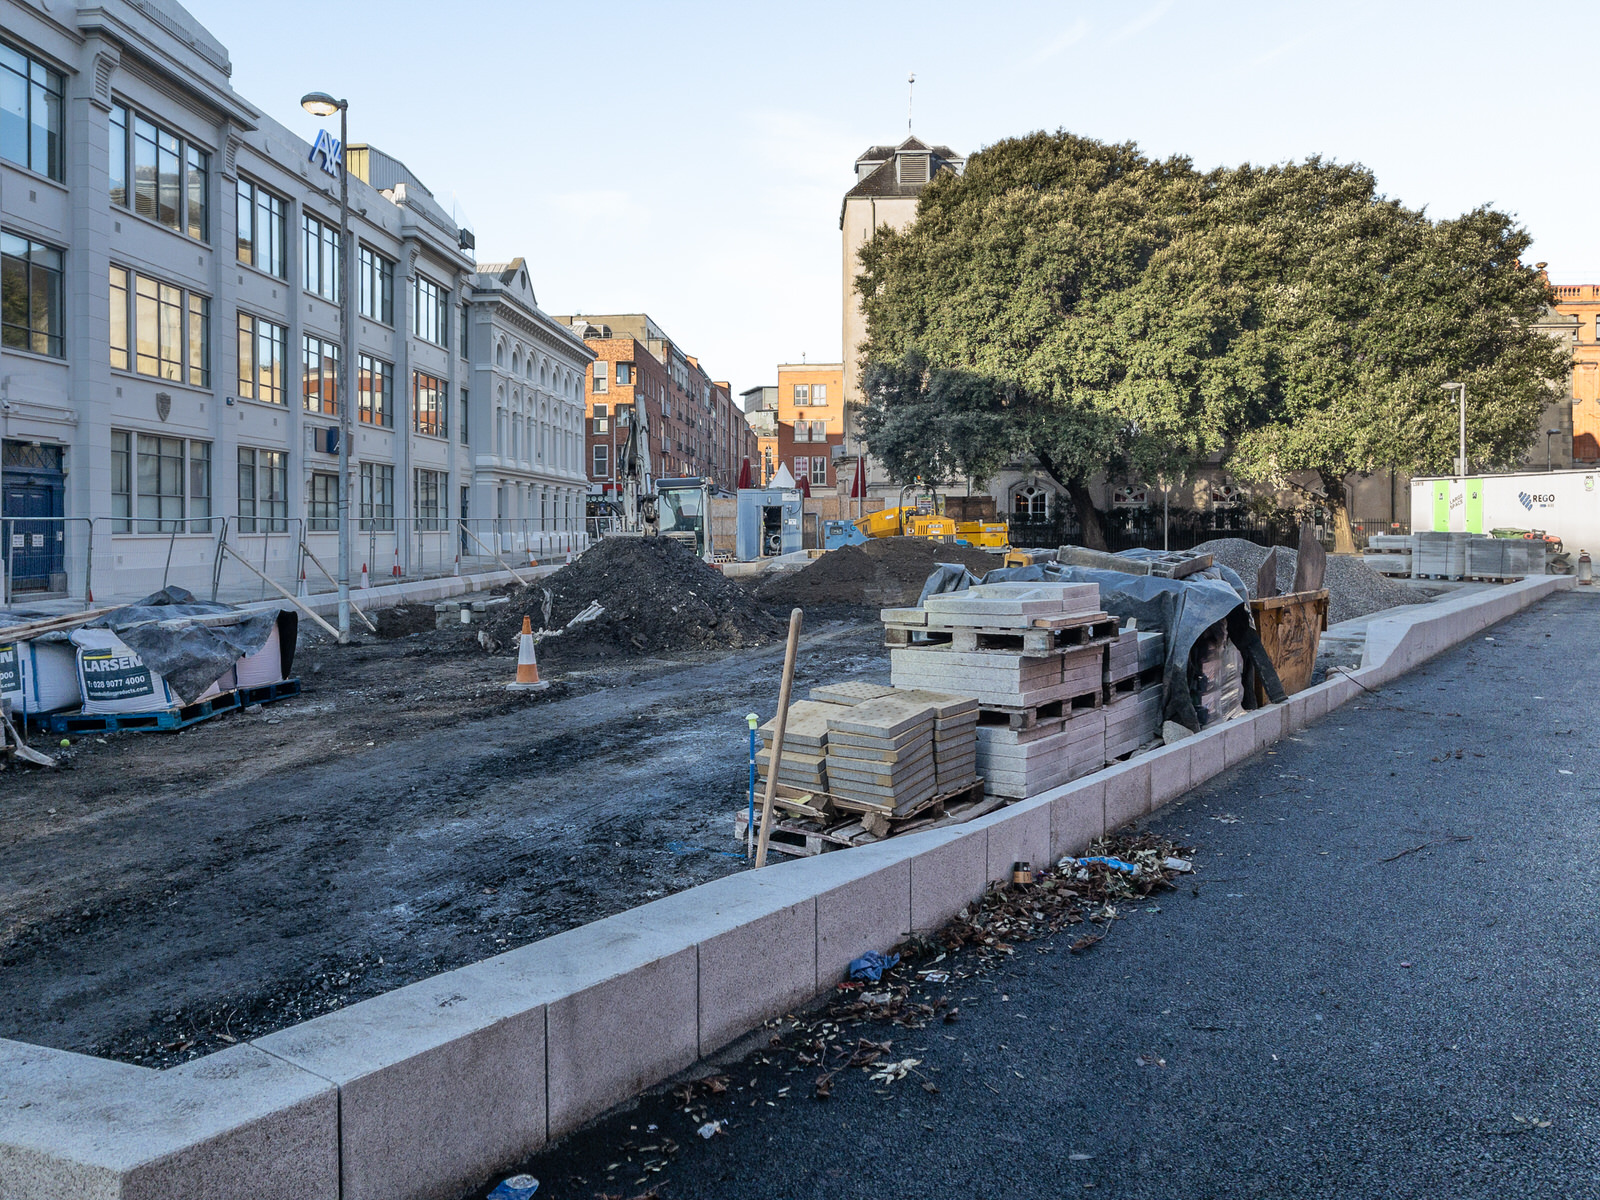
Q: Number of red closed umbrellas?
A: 3